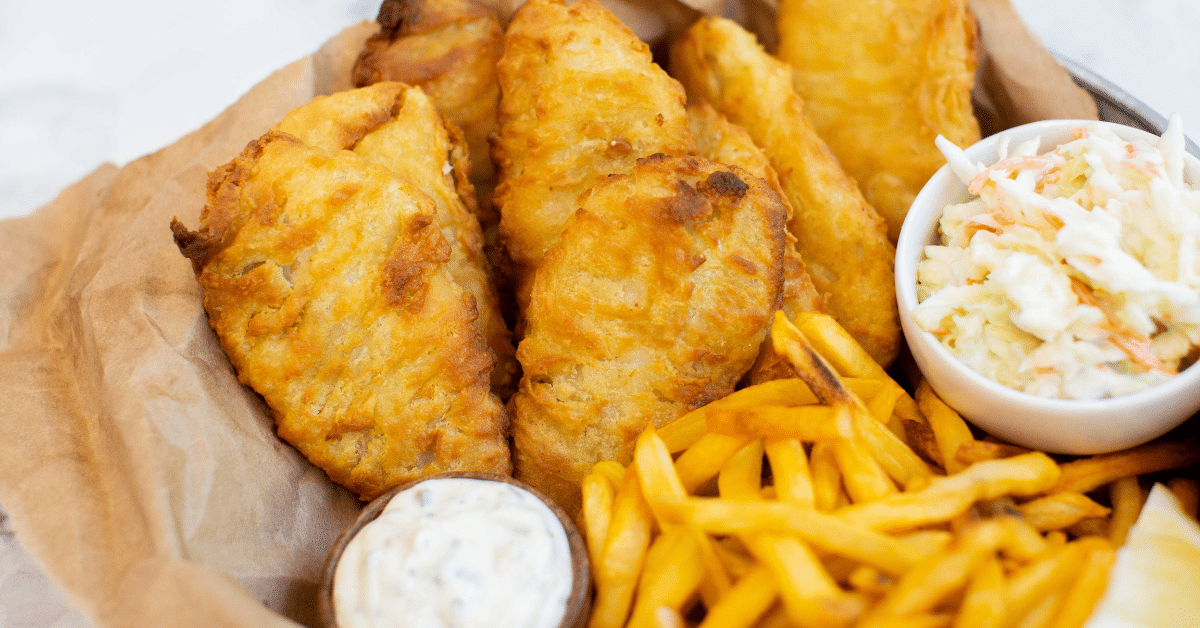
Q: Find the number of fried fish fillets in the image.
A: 8